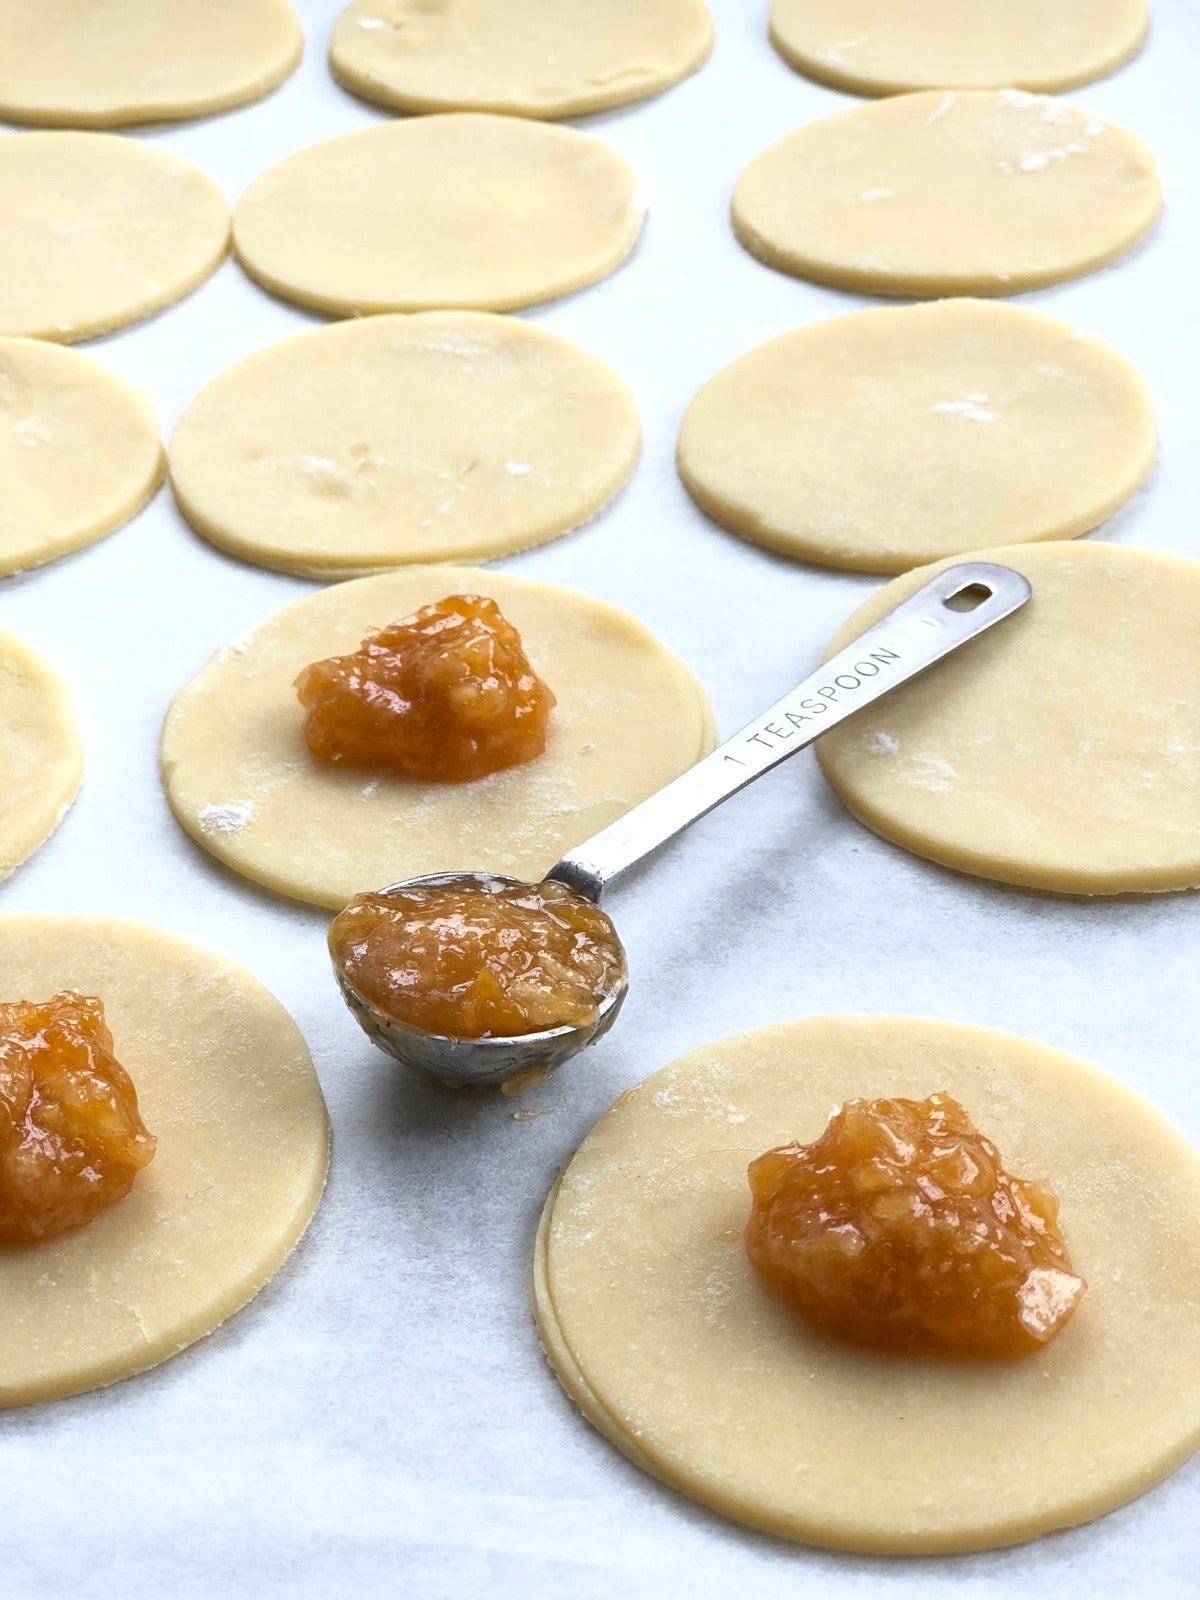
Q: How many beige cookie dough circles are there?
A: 14